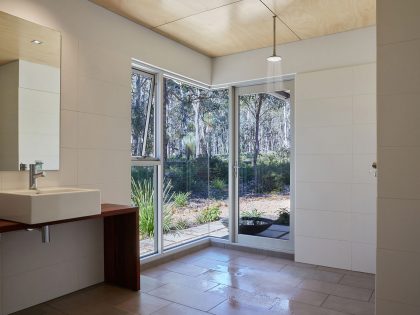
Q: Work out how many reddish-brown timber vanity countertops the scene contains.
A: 1